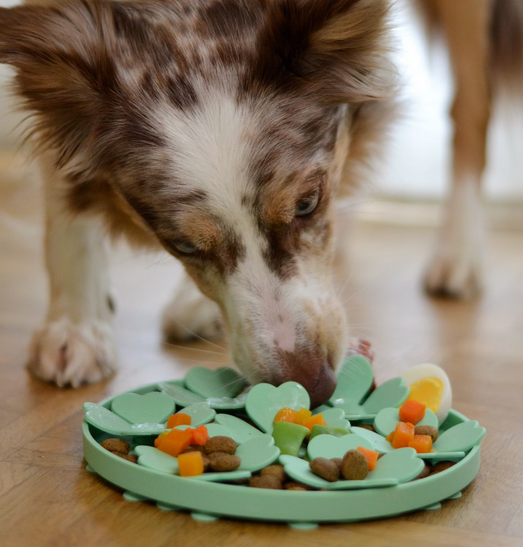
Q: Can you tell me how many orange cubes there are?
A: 11